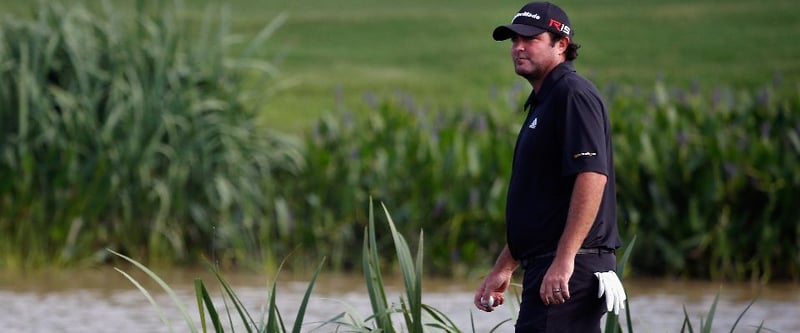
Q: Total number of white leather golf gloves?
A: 1